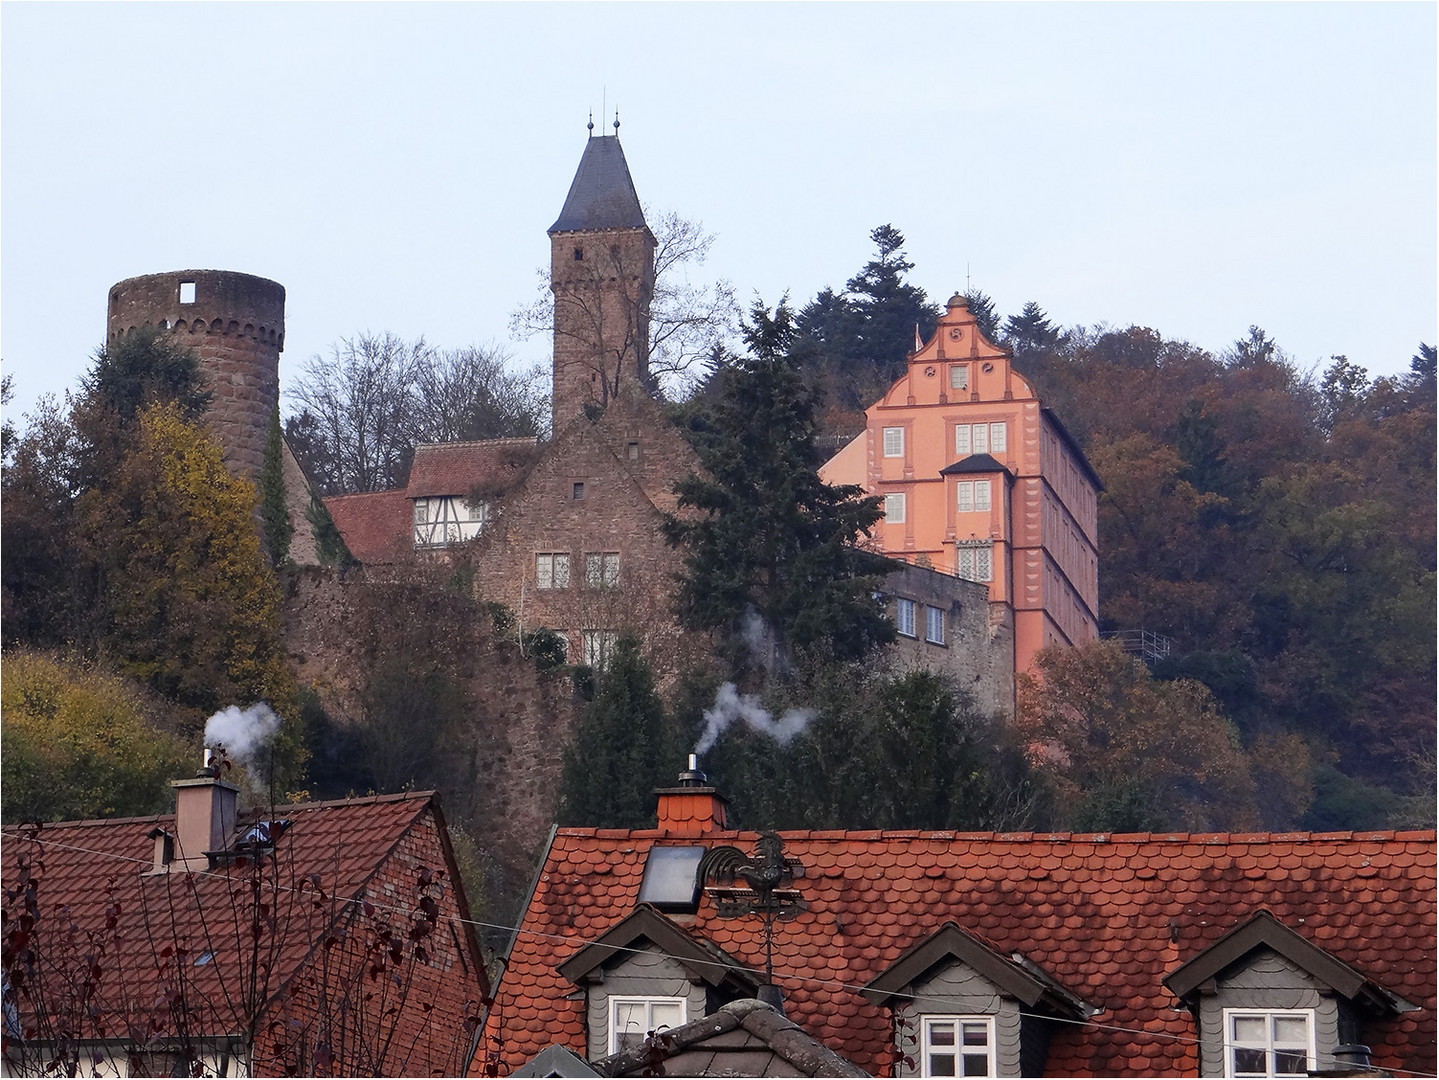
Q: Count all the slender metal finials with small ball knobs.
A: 2